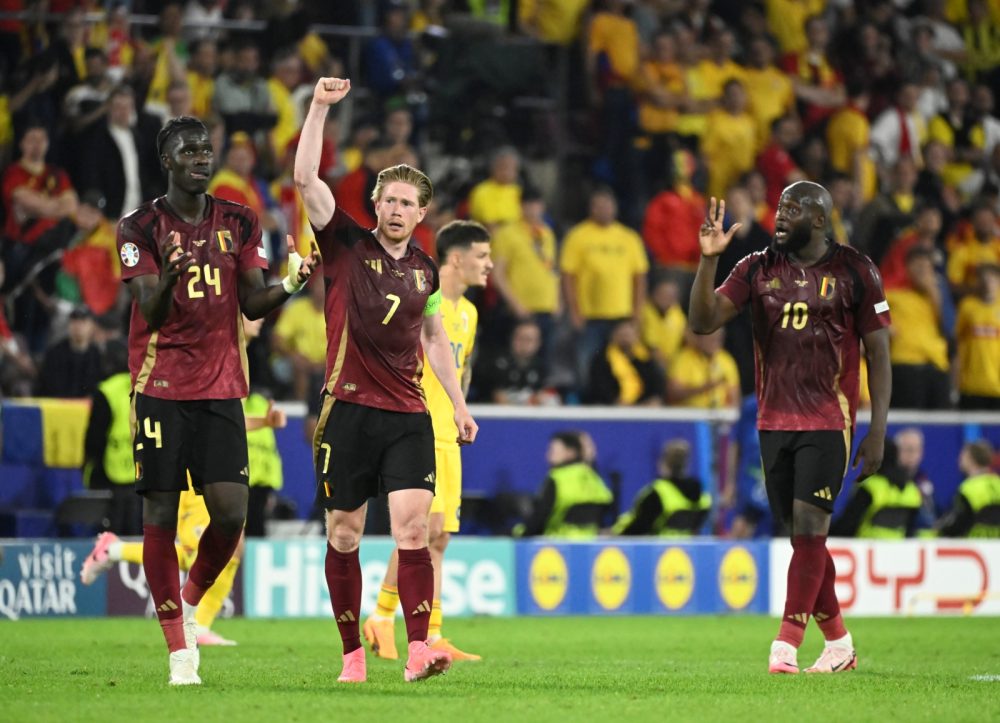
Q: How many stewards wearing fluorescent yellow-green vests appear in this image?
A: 6